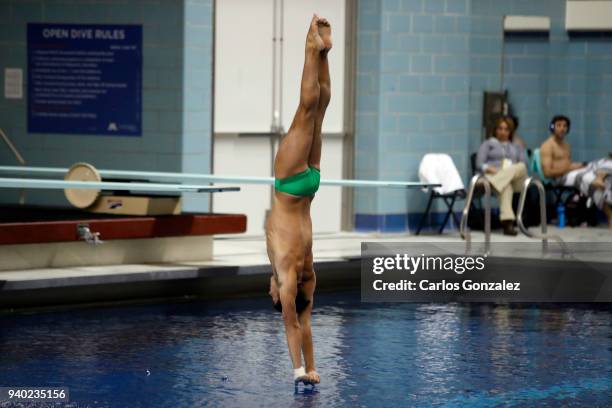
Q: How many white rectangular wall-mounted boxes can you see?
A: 2